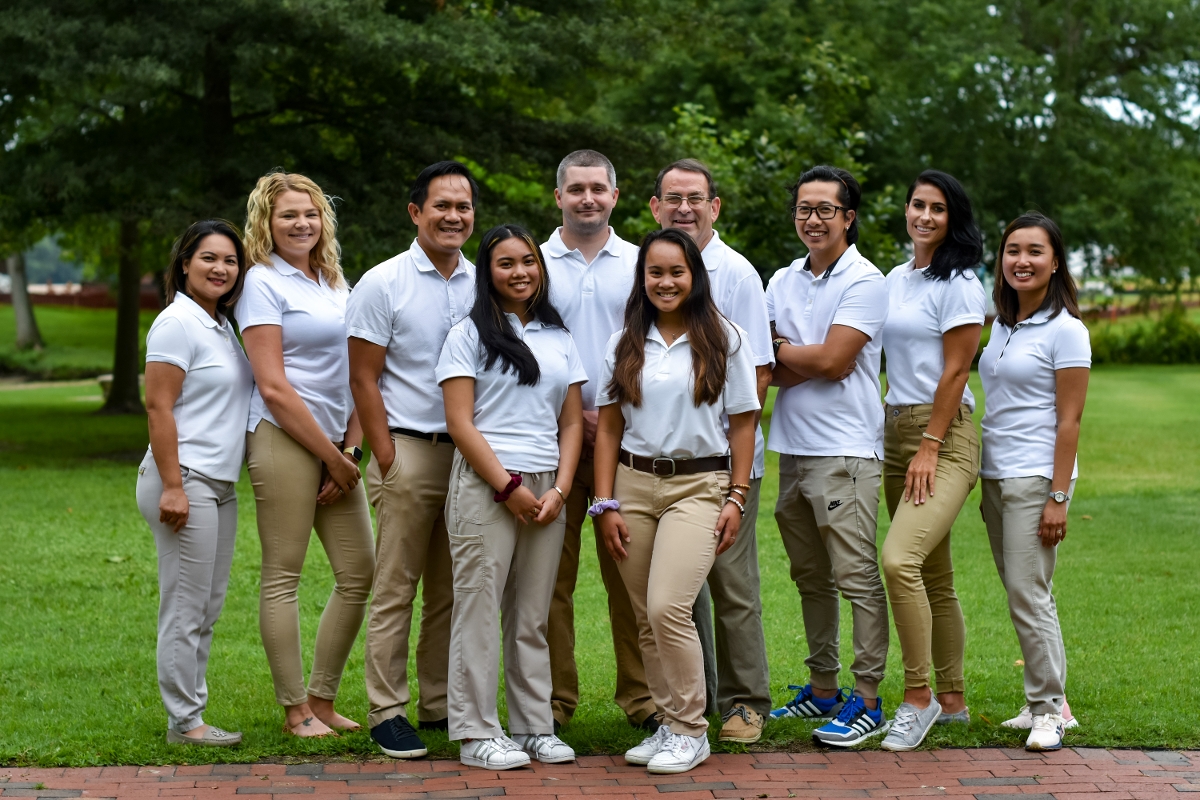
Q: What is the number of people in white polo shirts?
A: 10